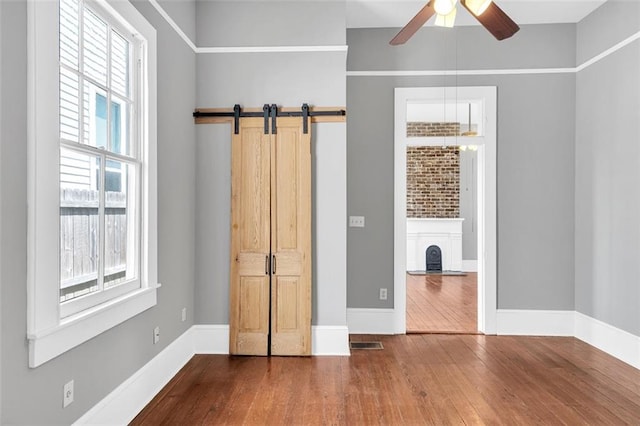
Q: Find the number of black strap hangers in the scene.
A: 4